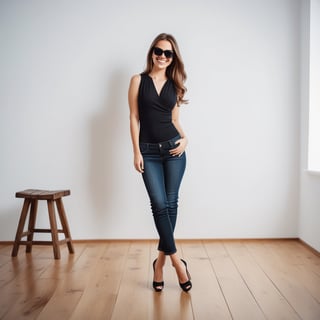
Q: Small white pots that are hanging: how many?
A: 0